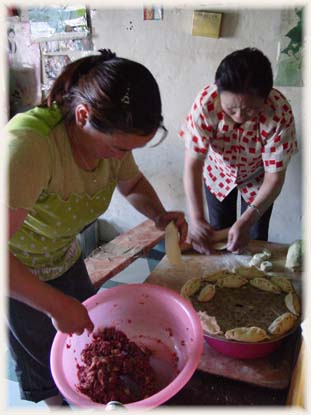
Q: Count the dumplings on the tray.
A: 11